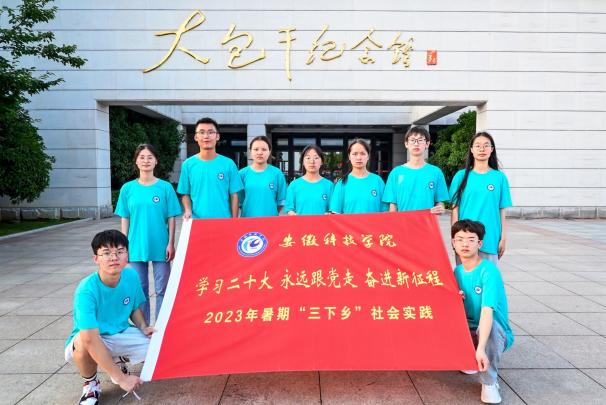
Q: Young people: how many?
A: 9